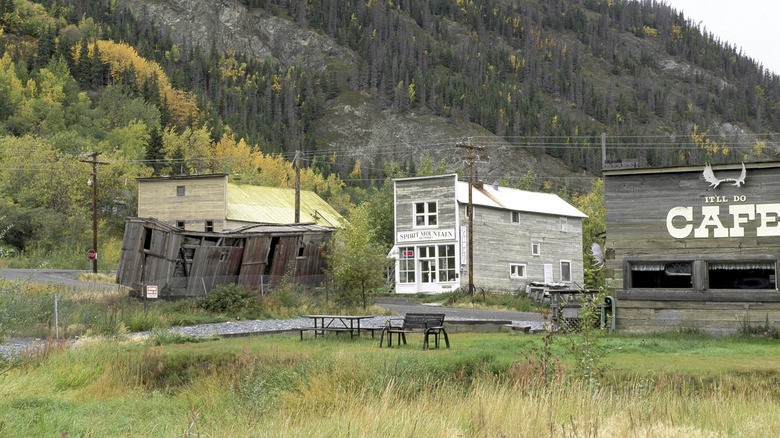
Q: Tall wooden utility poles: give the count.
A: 3